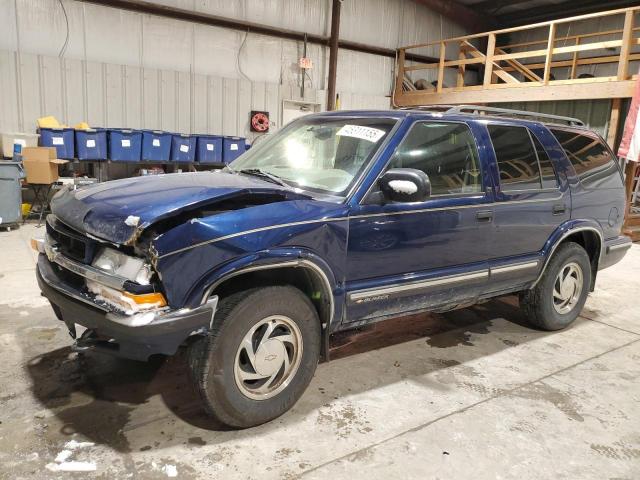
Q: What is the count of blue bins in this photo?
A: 7